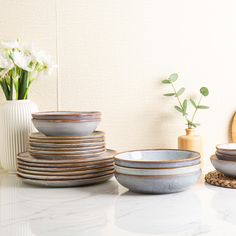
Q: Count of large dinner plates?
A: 6